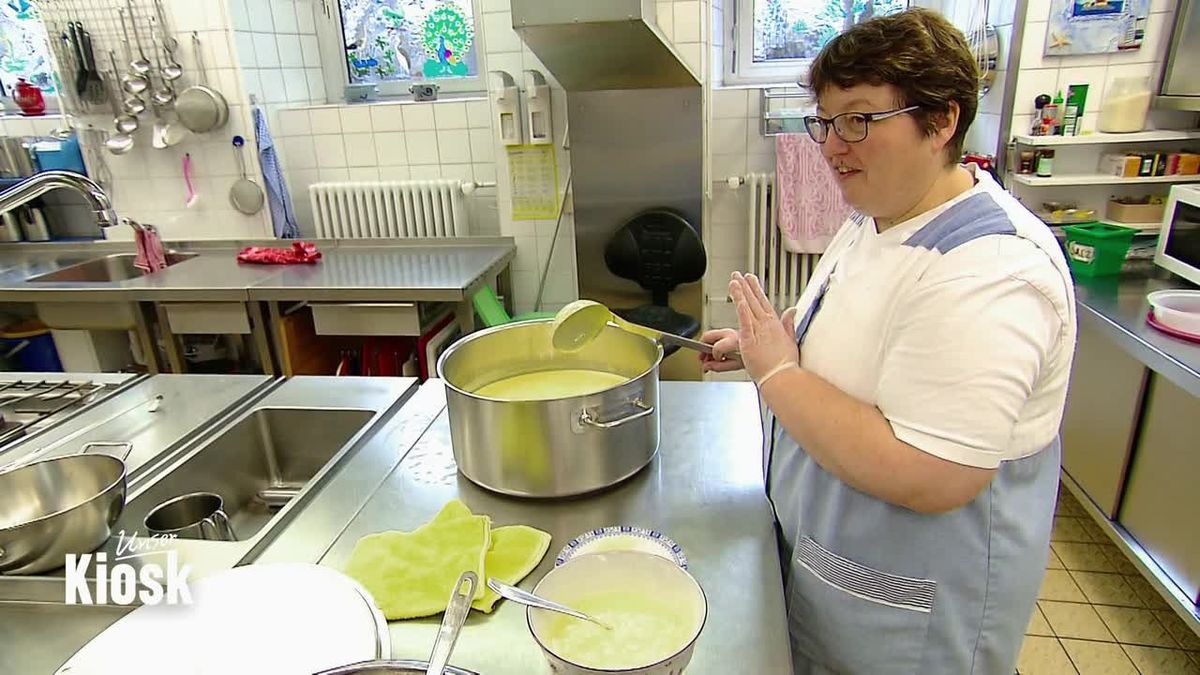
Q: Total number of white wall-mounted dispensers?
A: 2